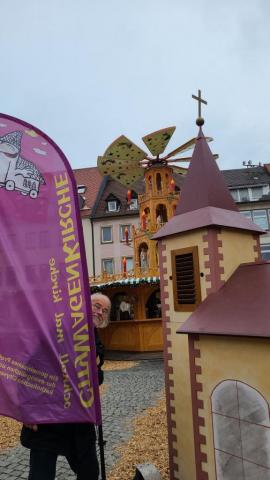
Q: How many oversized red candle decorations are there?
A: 5